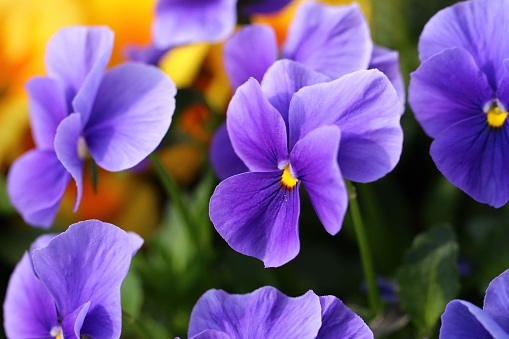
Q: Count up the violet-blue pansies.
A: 8